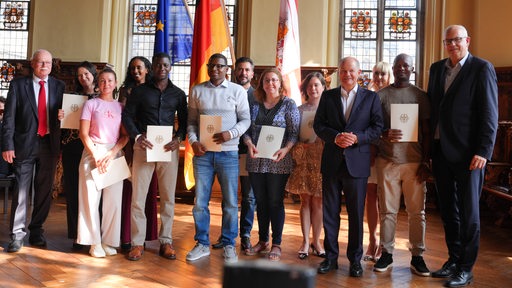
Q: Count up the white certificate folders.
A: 7